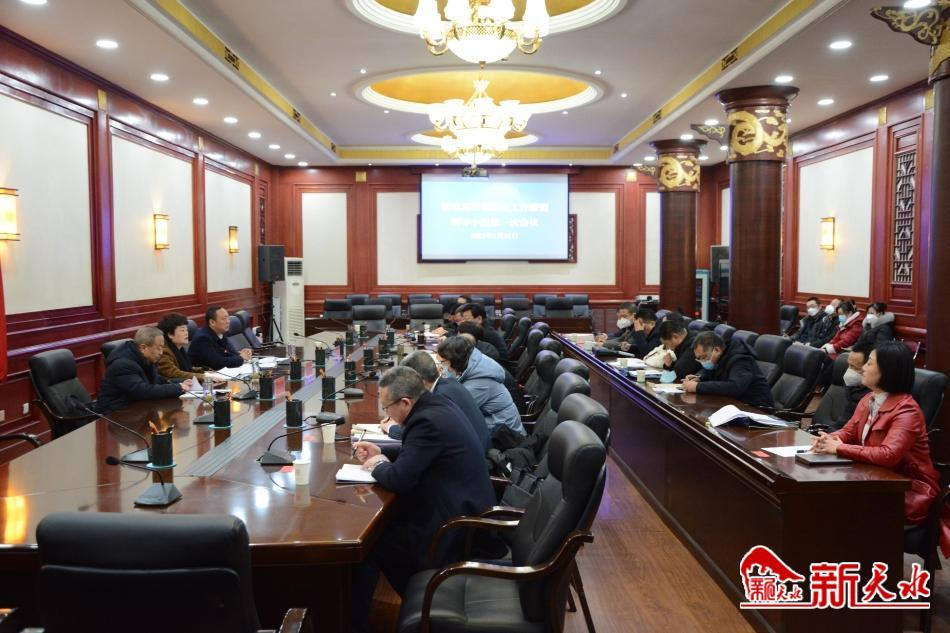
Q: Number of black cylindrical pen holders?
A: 14